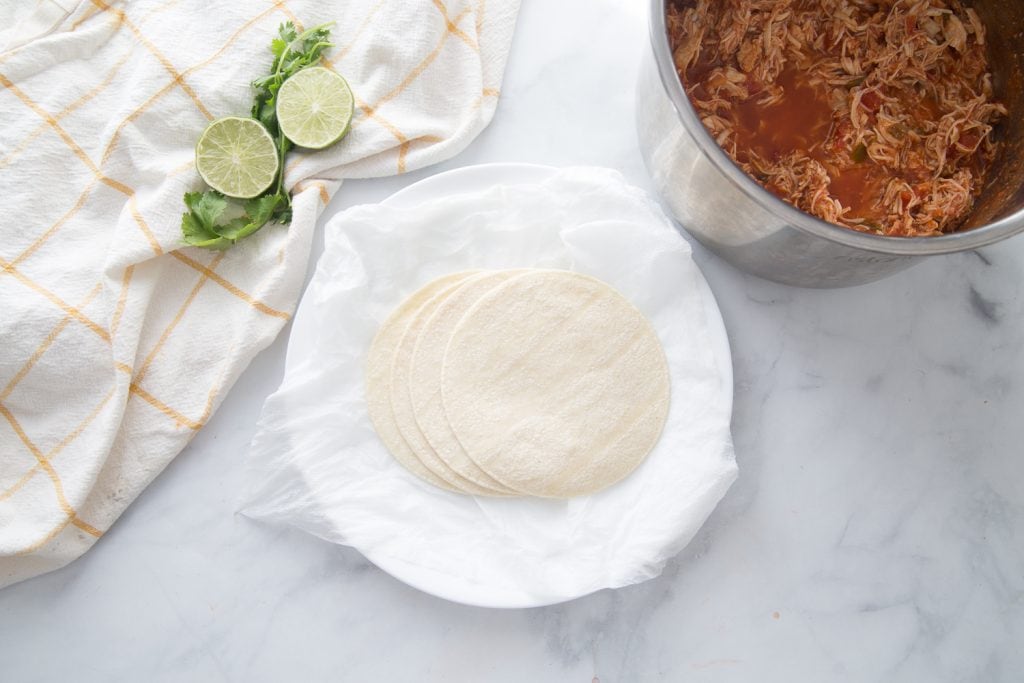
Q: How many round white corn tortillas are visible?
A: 4